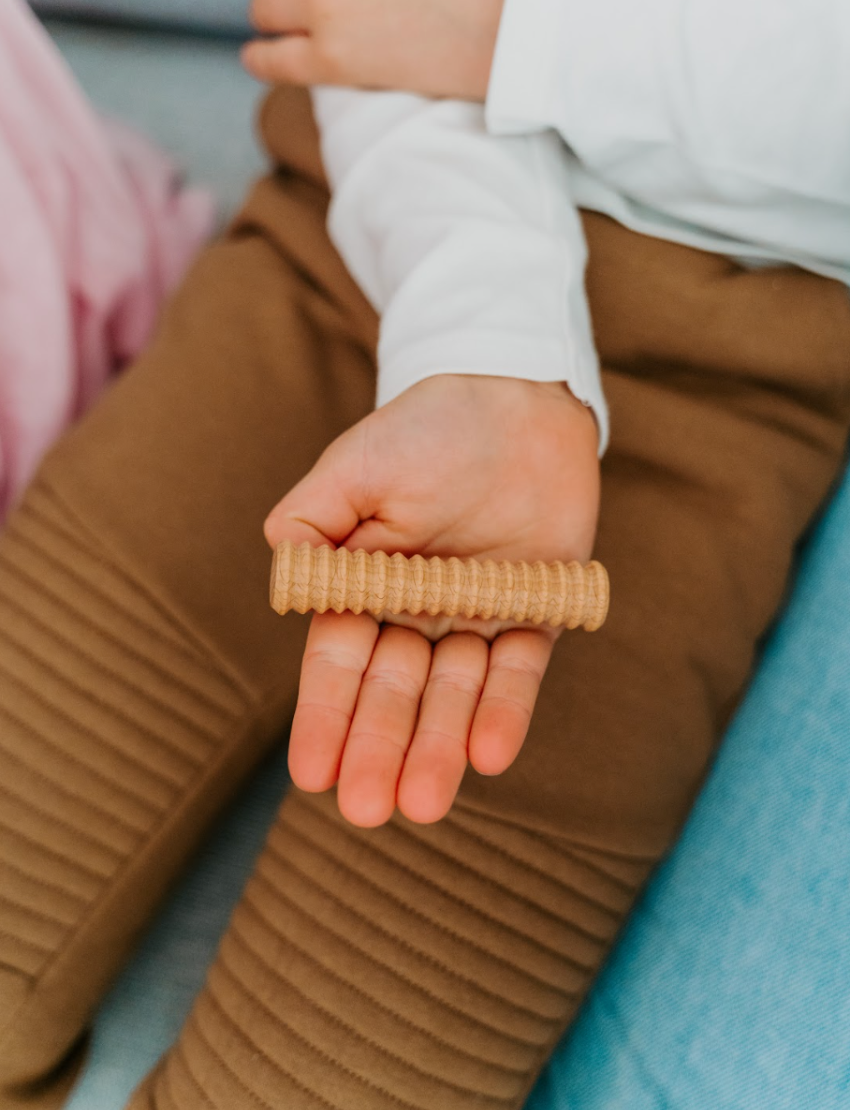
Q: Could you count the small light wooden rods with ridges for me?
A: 1